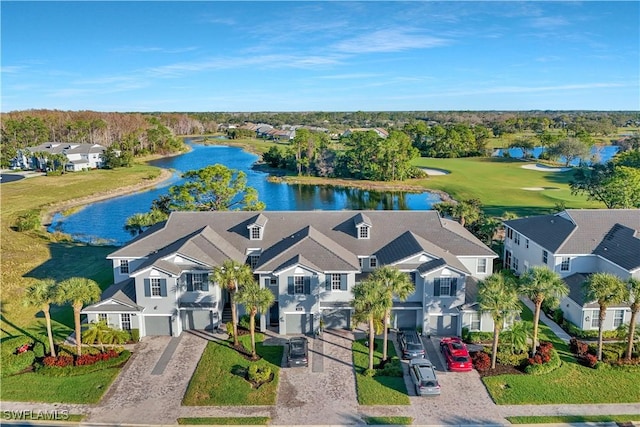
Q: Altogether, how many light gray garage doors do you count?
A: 6